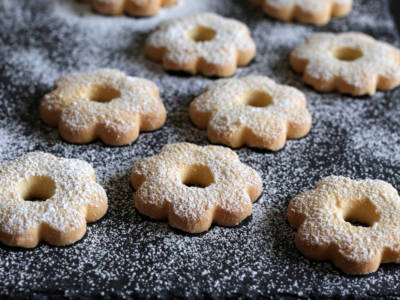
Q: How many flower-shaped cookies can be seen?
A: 9